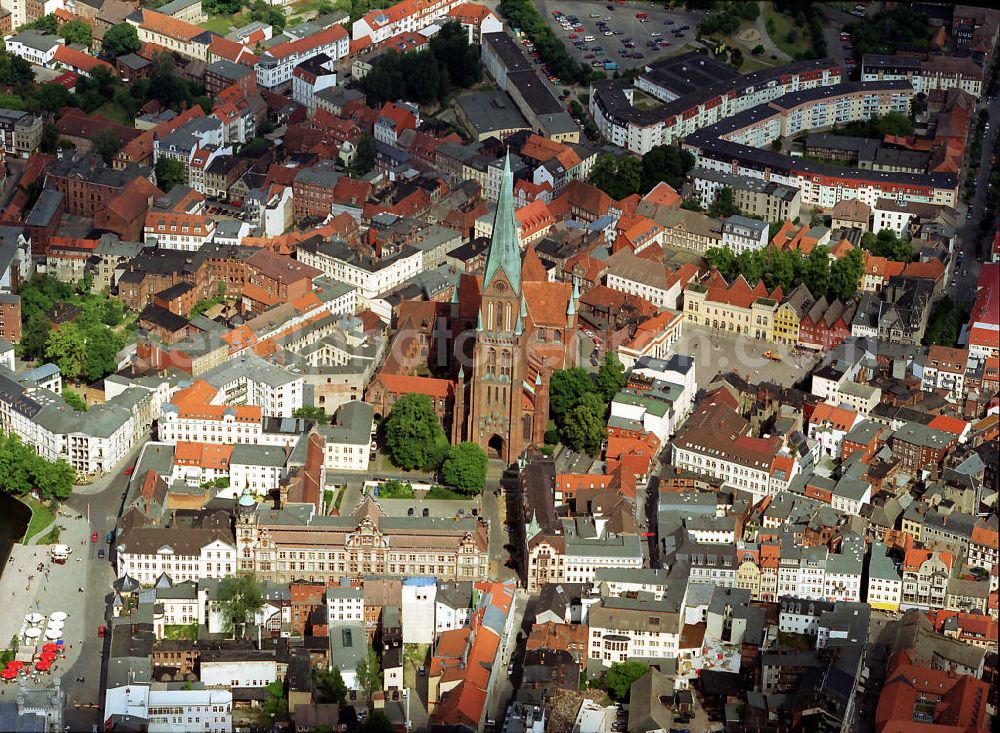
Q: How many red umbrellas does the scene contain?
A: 5